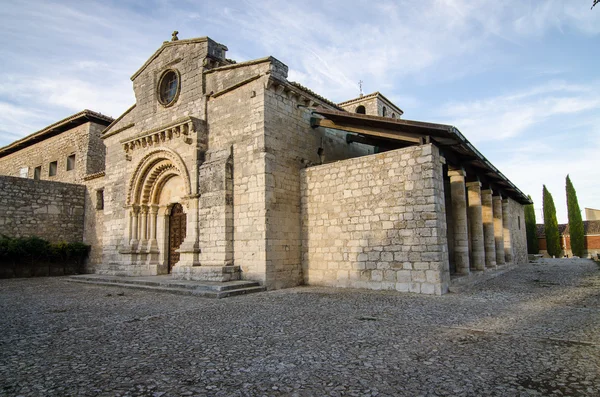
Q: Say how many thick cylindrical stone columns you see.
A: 5